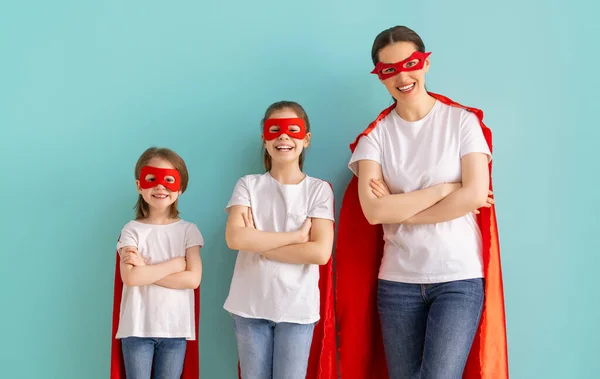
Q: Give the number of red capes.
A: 3